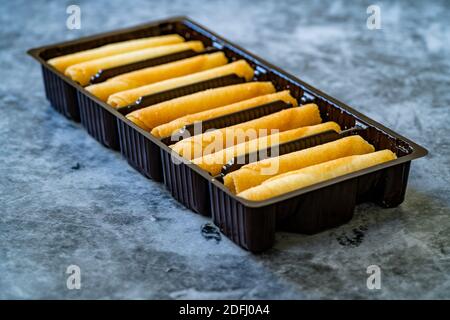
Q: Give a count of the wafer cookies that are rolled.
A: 10